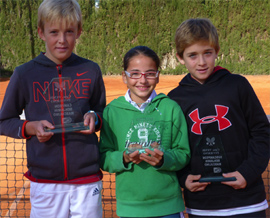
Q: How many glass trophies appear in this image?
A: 3